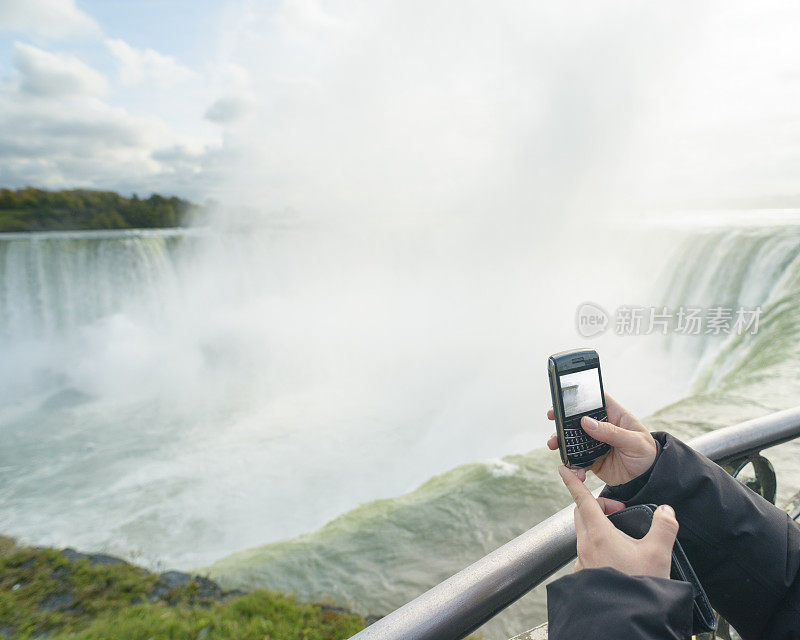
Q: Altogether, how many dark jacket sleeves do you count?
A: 2